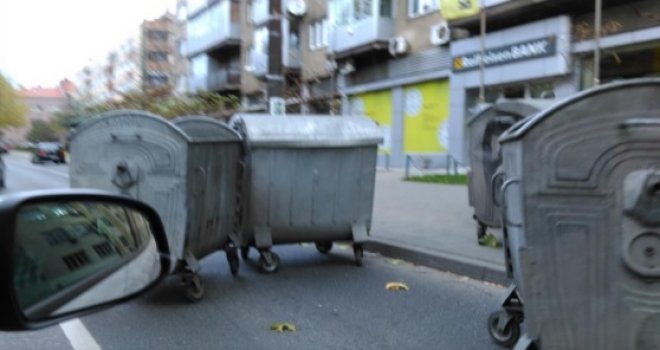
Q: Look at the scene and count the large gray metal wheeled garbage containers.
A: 4